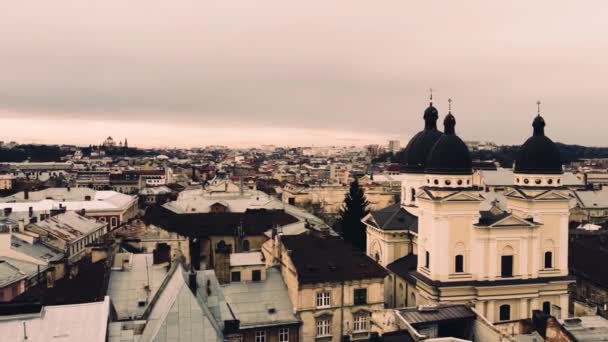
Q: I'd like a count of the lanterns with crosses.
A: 3